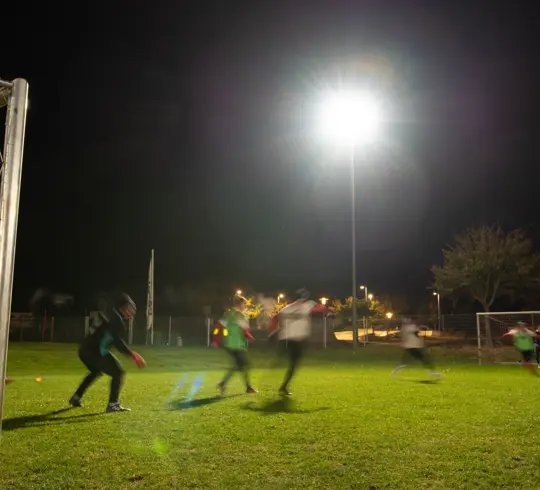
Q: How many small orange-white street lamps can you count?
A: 7